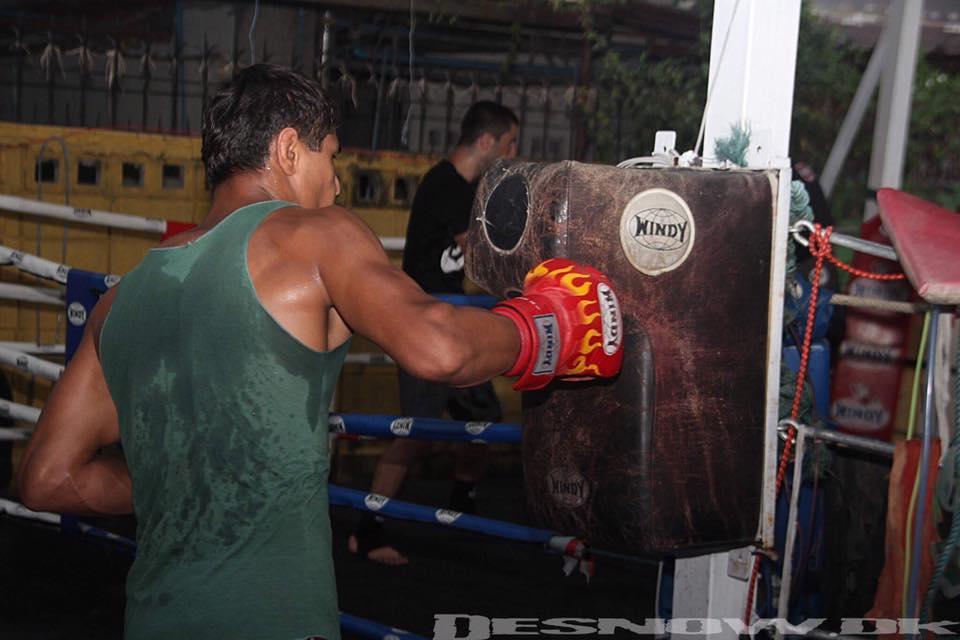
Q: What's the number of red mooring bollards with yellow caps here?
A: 0